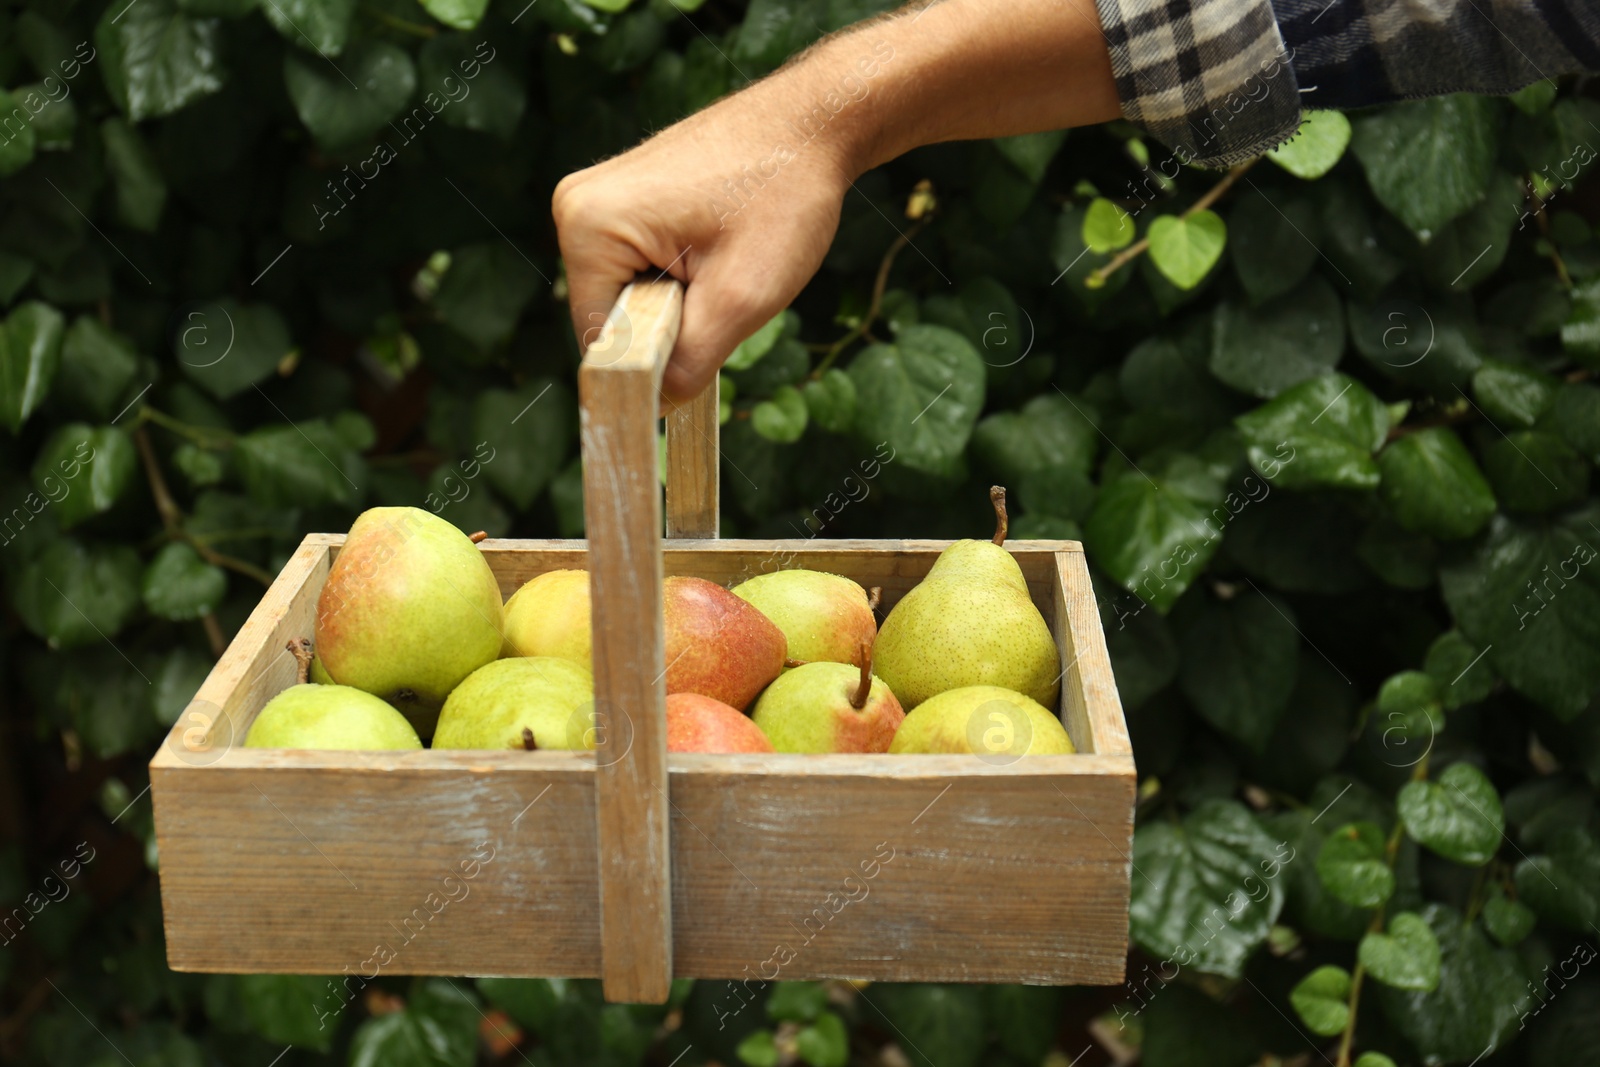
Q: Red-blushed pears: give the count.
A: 5